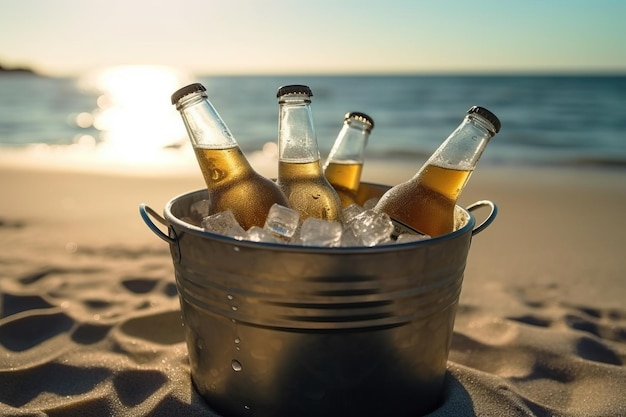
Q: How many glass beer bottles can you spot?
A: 4